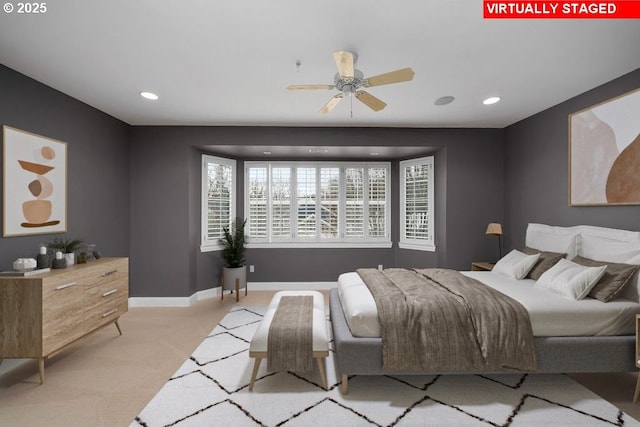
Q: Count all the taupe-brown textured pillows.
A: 2